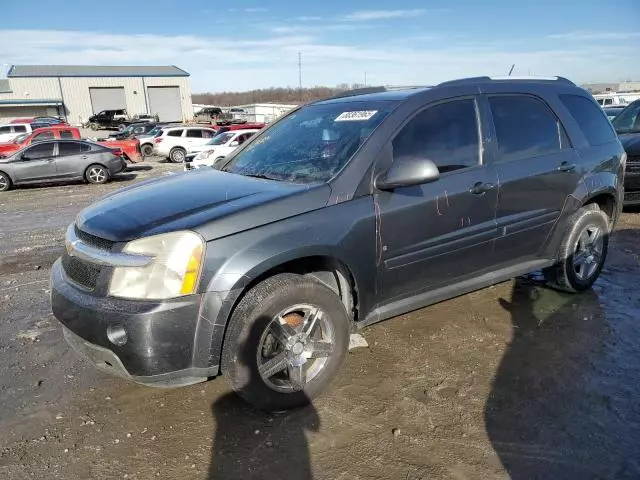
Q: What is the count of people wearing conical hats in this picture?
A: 0